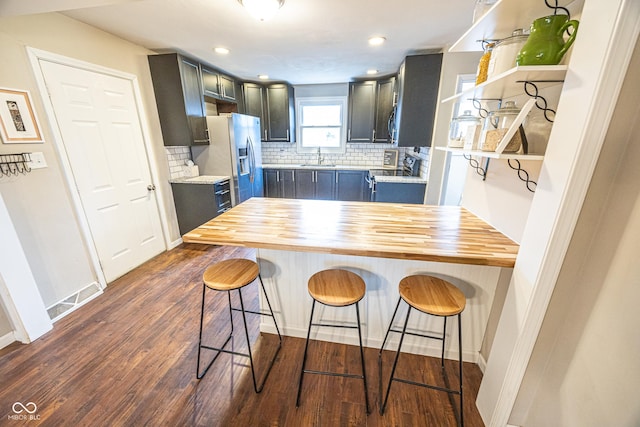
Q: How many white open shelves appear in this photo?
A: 3